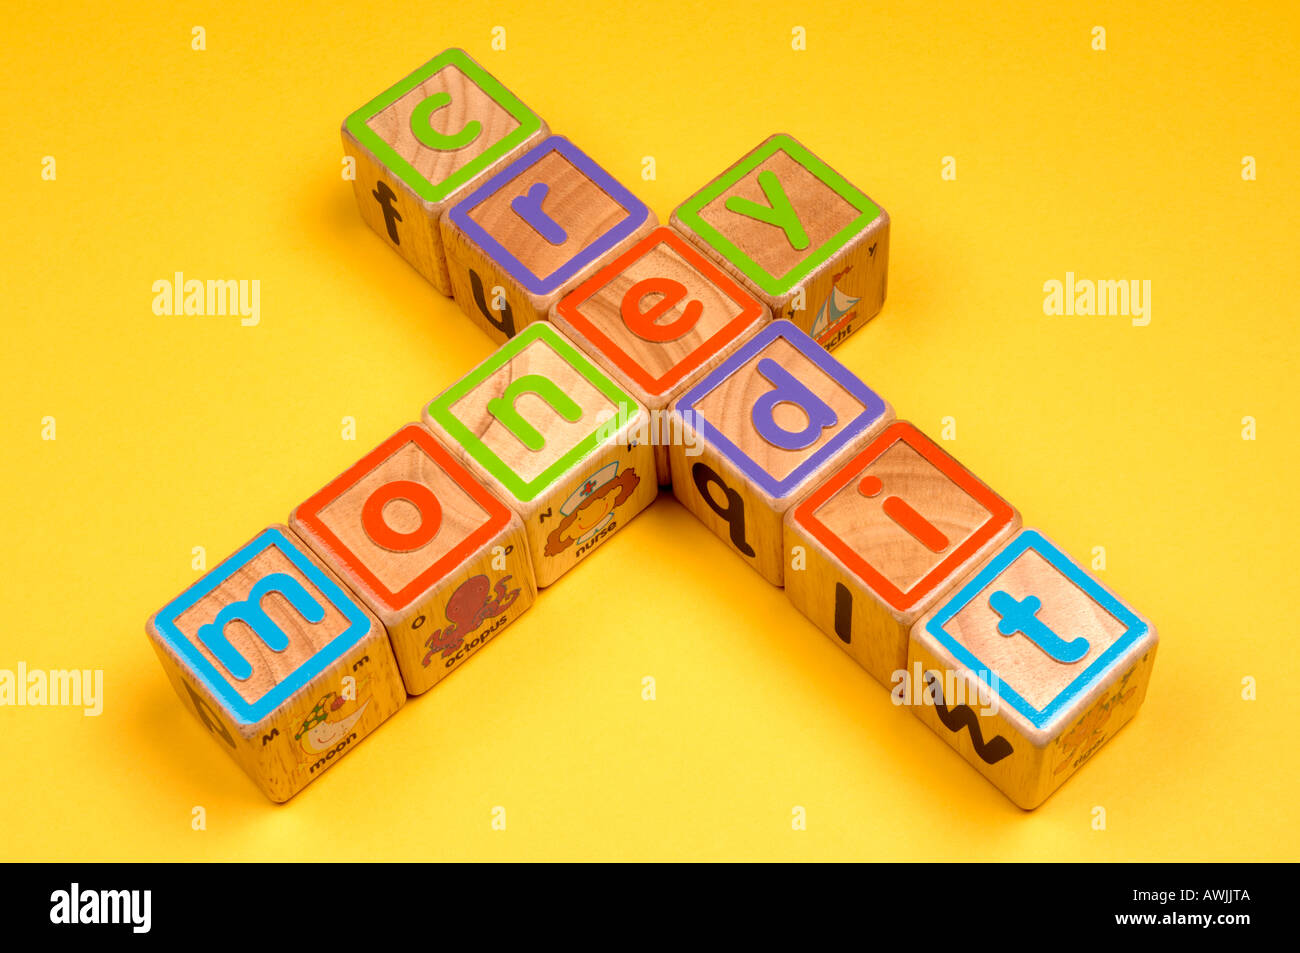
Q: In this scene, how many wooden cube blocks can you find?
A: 10